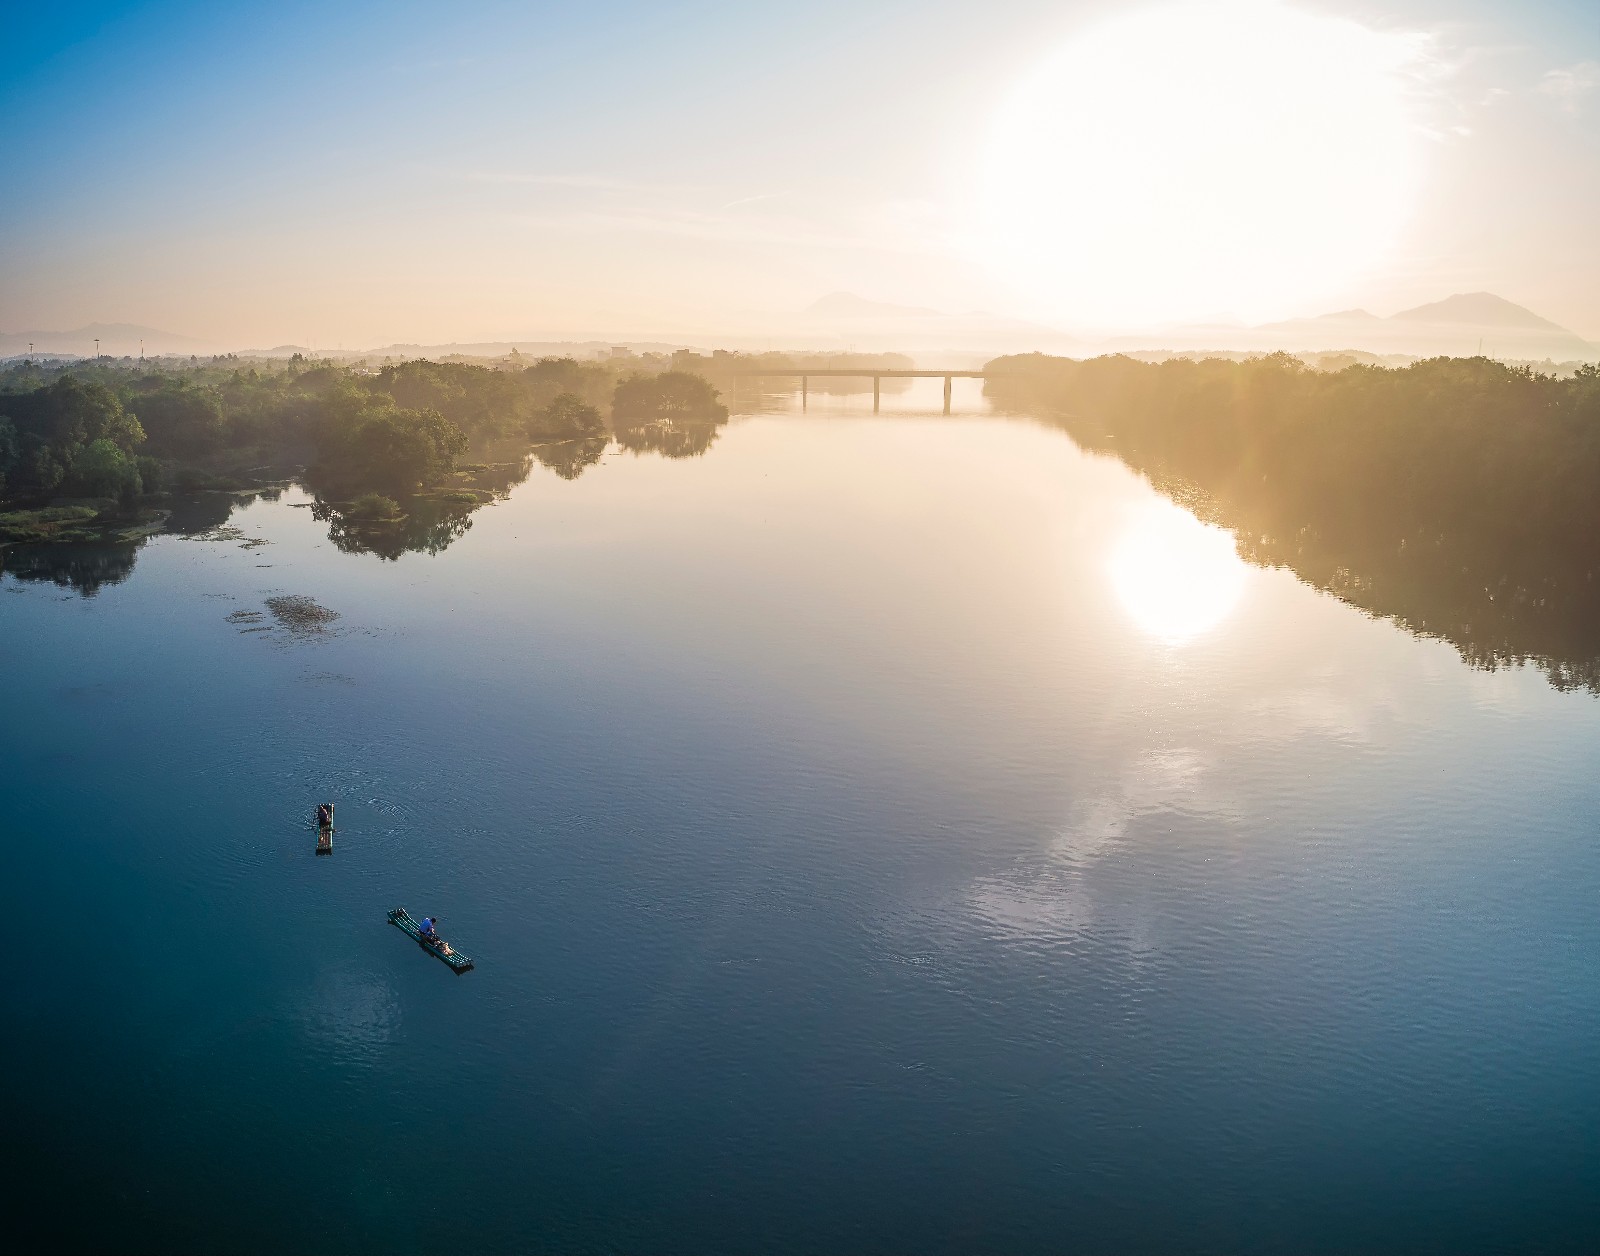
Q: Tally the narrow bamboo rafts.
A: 2